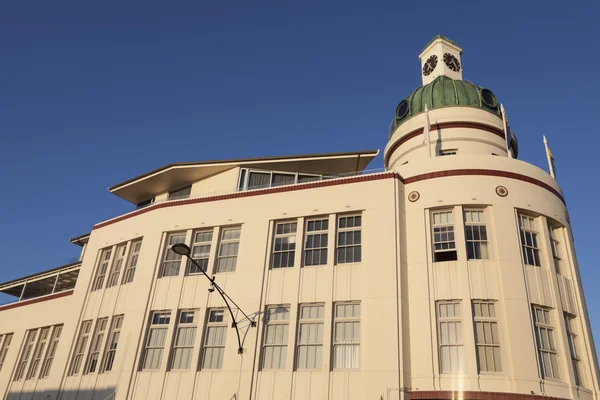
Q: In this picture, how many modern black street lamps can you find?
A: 1